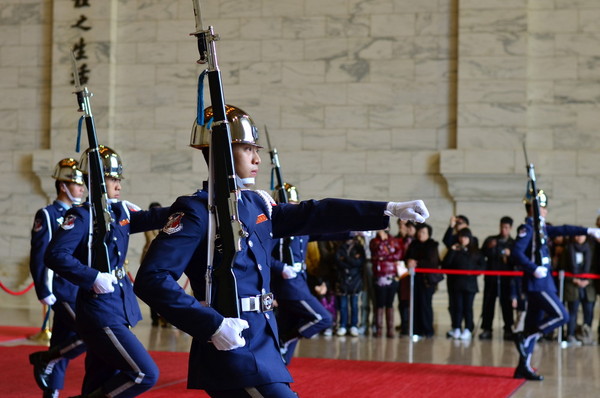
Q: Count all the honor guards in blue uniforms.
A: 5